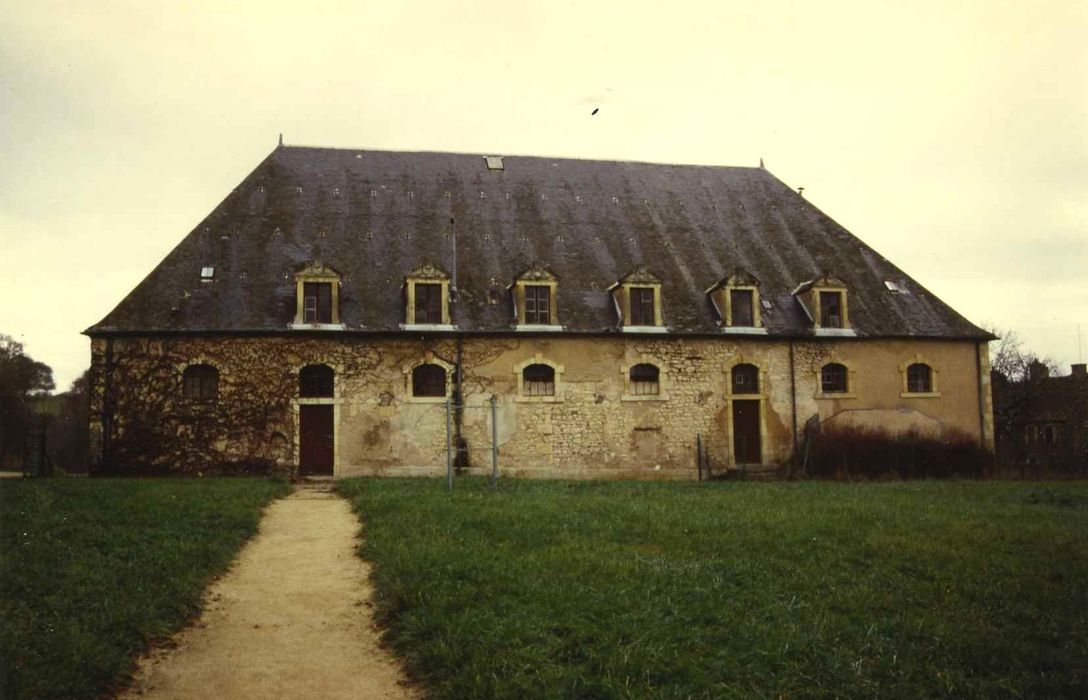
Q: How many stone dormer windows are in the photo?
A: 6